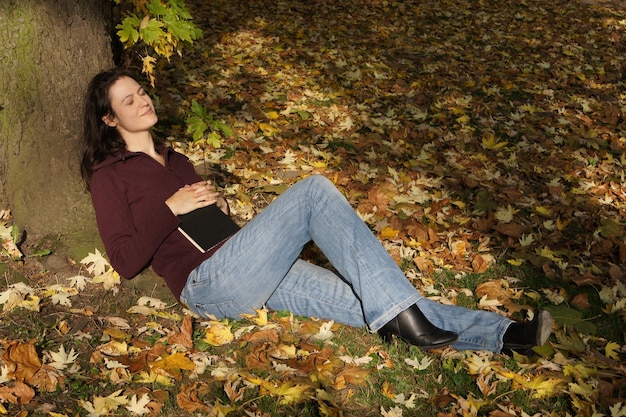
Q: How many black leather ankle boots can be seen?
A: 2